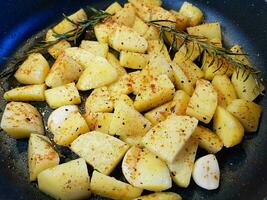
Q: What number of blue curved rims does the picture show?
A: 1